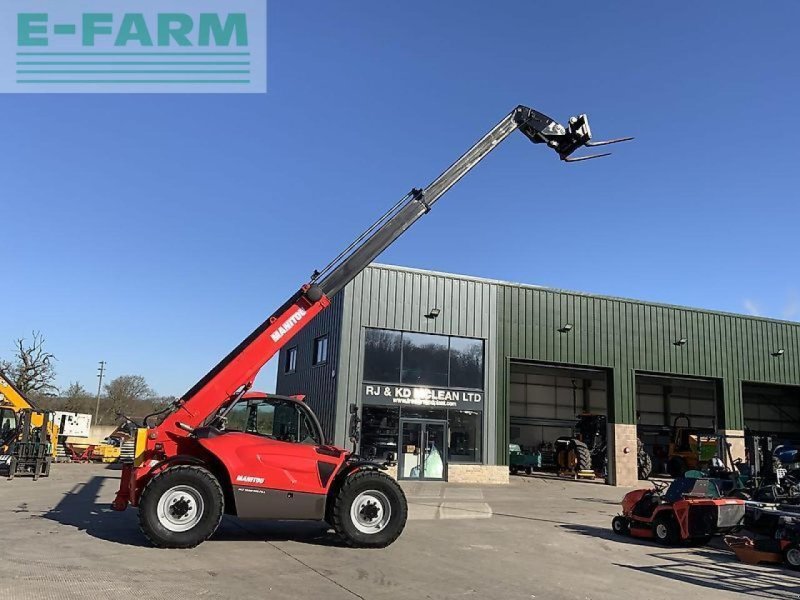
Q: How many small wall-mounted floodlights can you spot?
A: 4